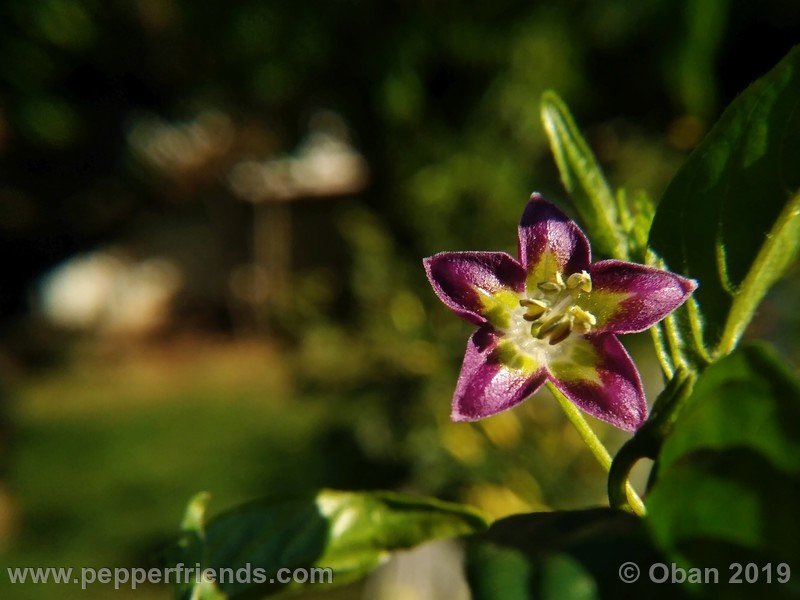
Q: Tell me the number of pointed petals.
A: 5